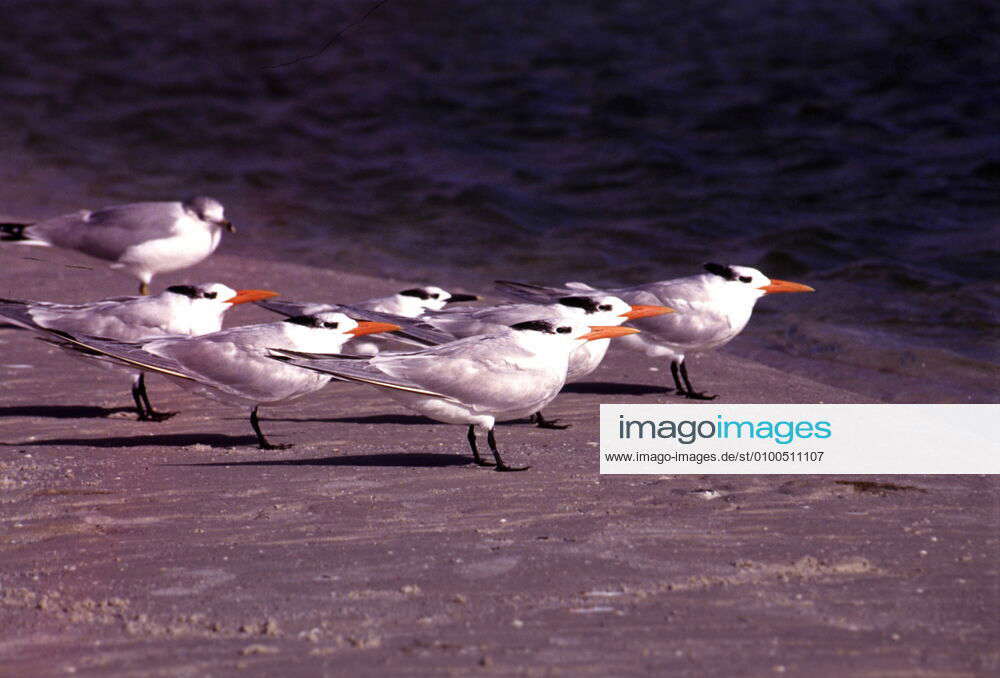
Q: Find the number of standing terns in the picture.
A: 6